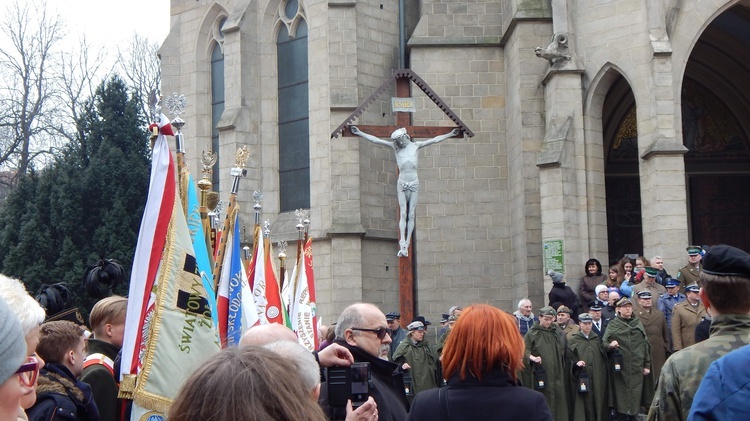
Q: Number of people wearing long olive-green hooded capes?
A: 5